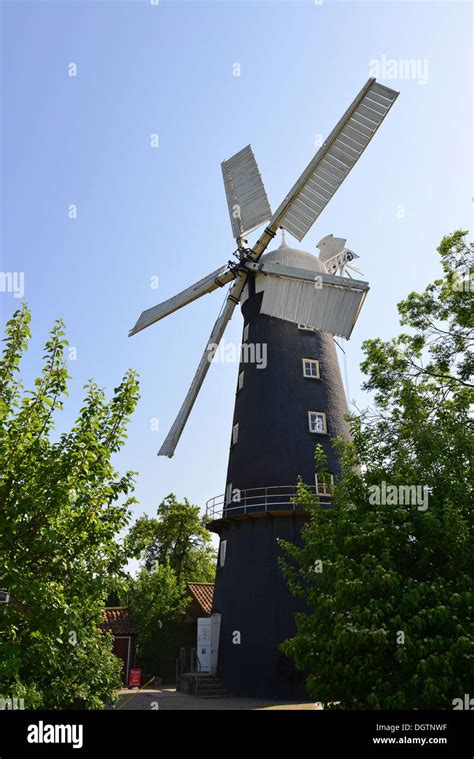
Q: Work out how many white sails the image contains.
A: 5